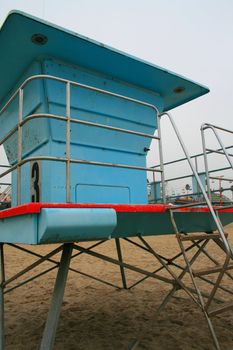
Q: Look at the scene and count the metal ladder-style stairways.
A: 1